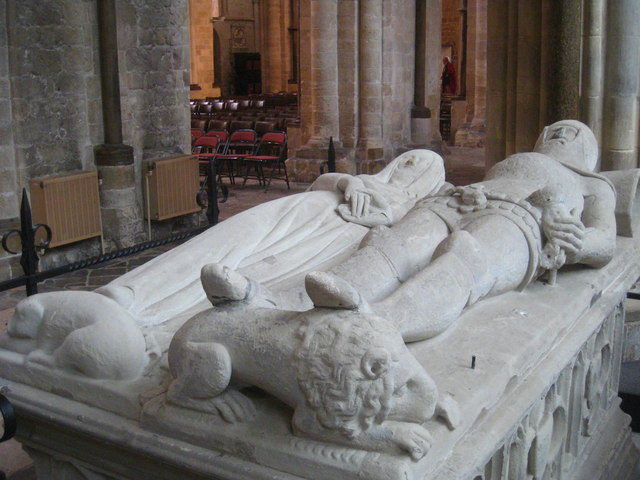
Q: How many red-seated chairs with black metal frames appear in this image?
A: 5